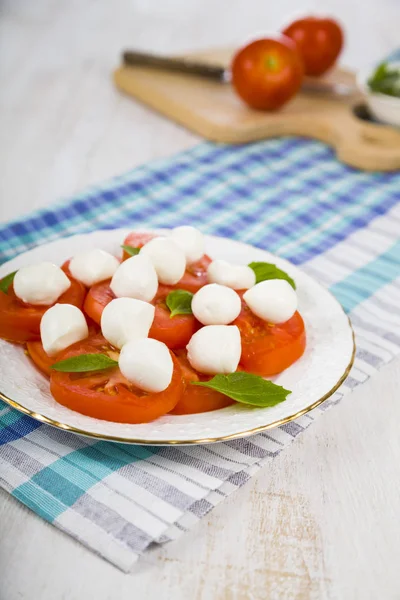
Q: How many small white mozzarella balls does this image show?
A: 12